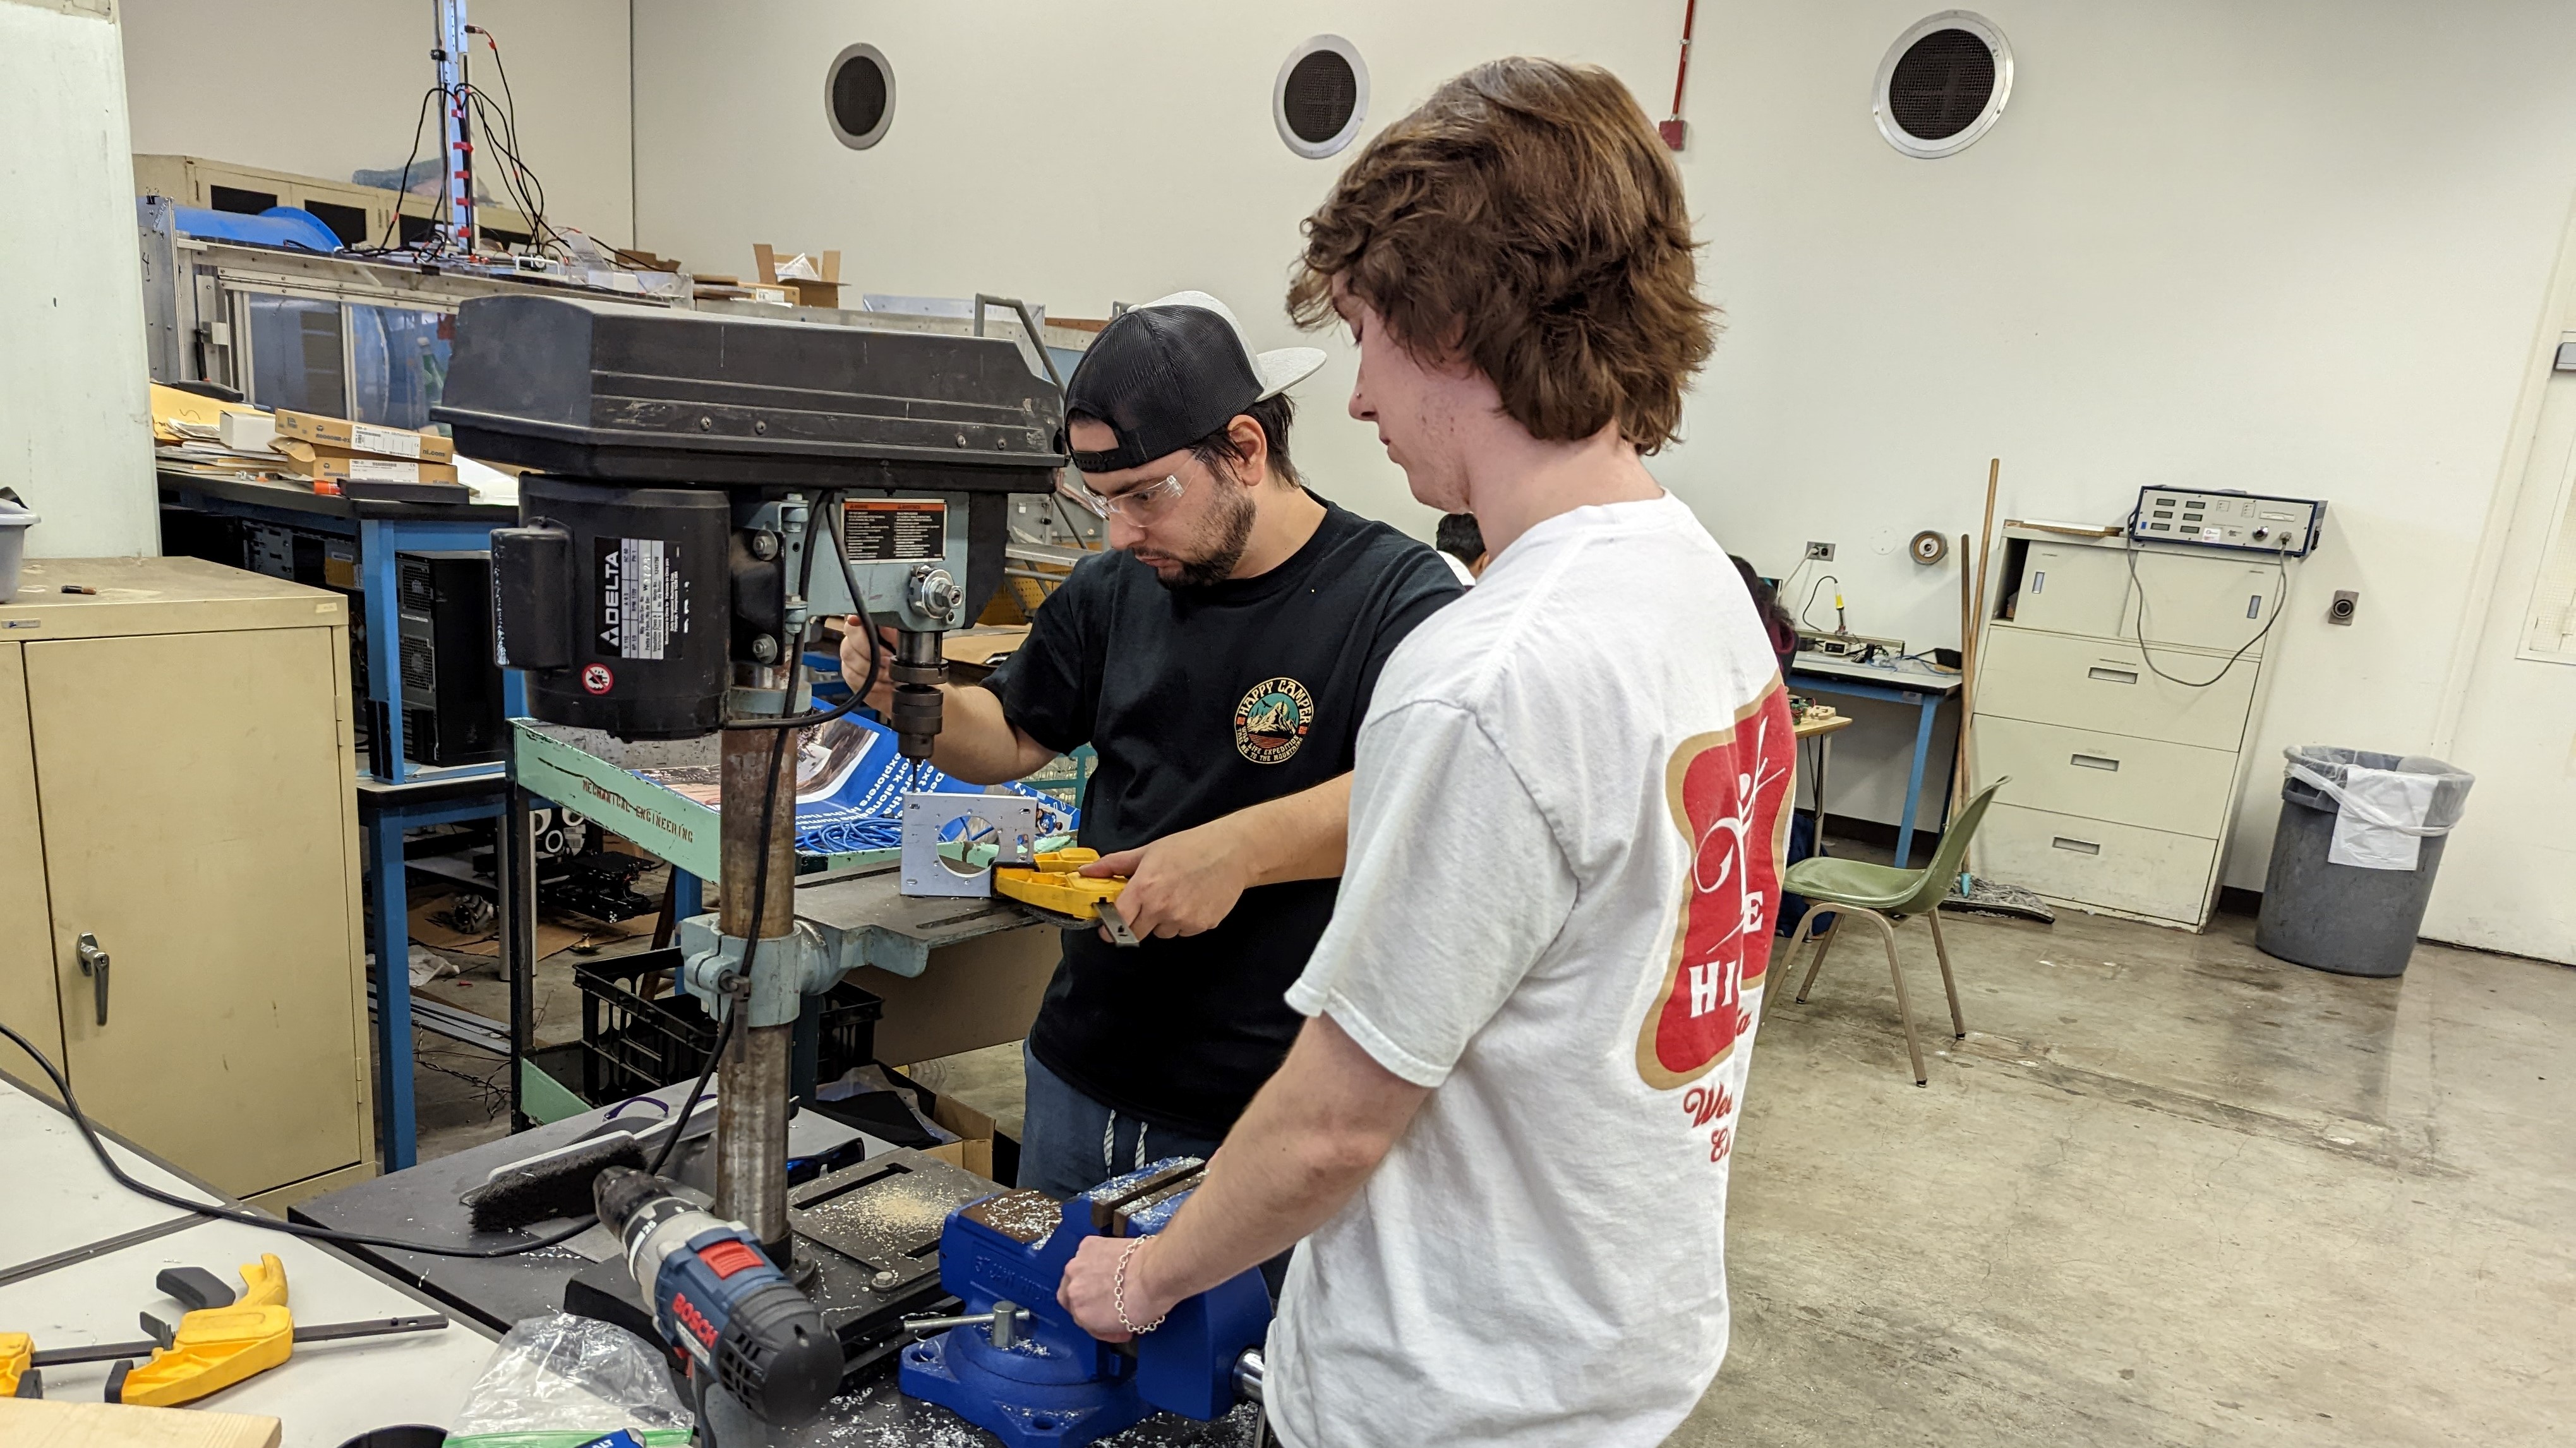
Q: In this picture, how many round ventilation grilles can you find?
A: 3